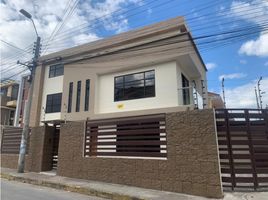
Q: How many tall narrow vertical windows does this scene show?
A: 3